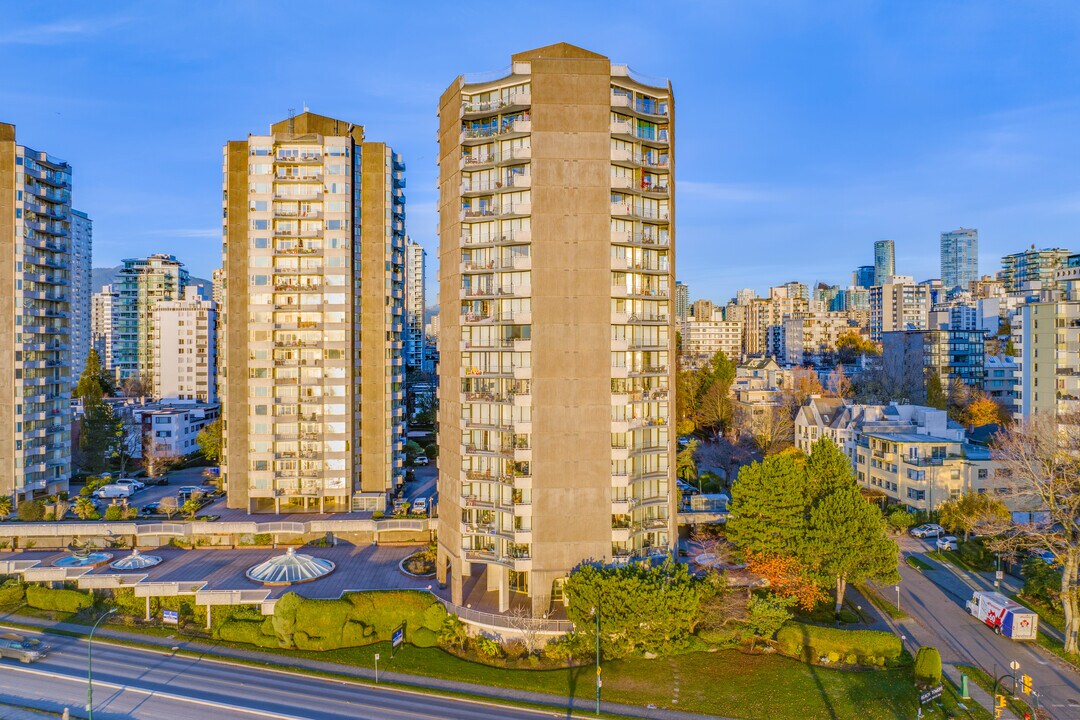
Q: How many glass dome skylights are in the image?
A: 2